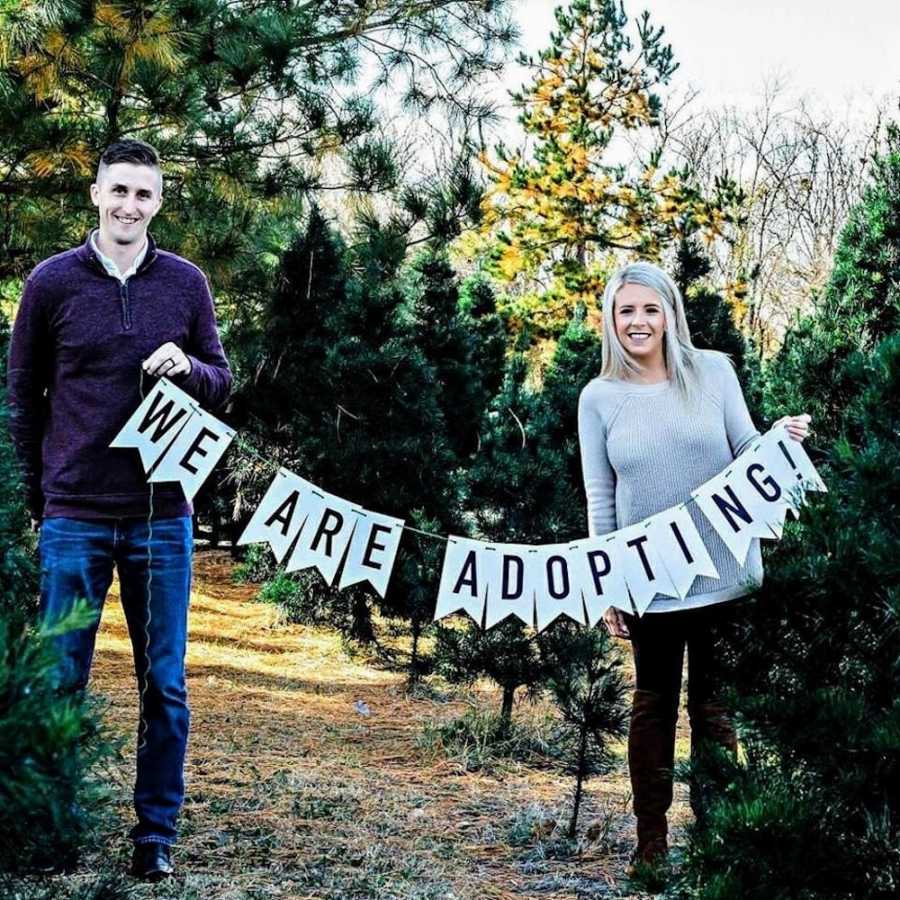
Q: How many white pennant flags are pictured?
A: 14